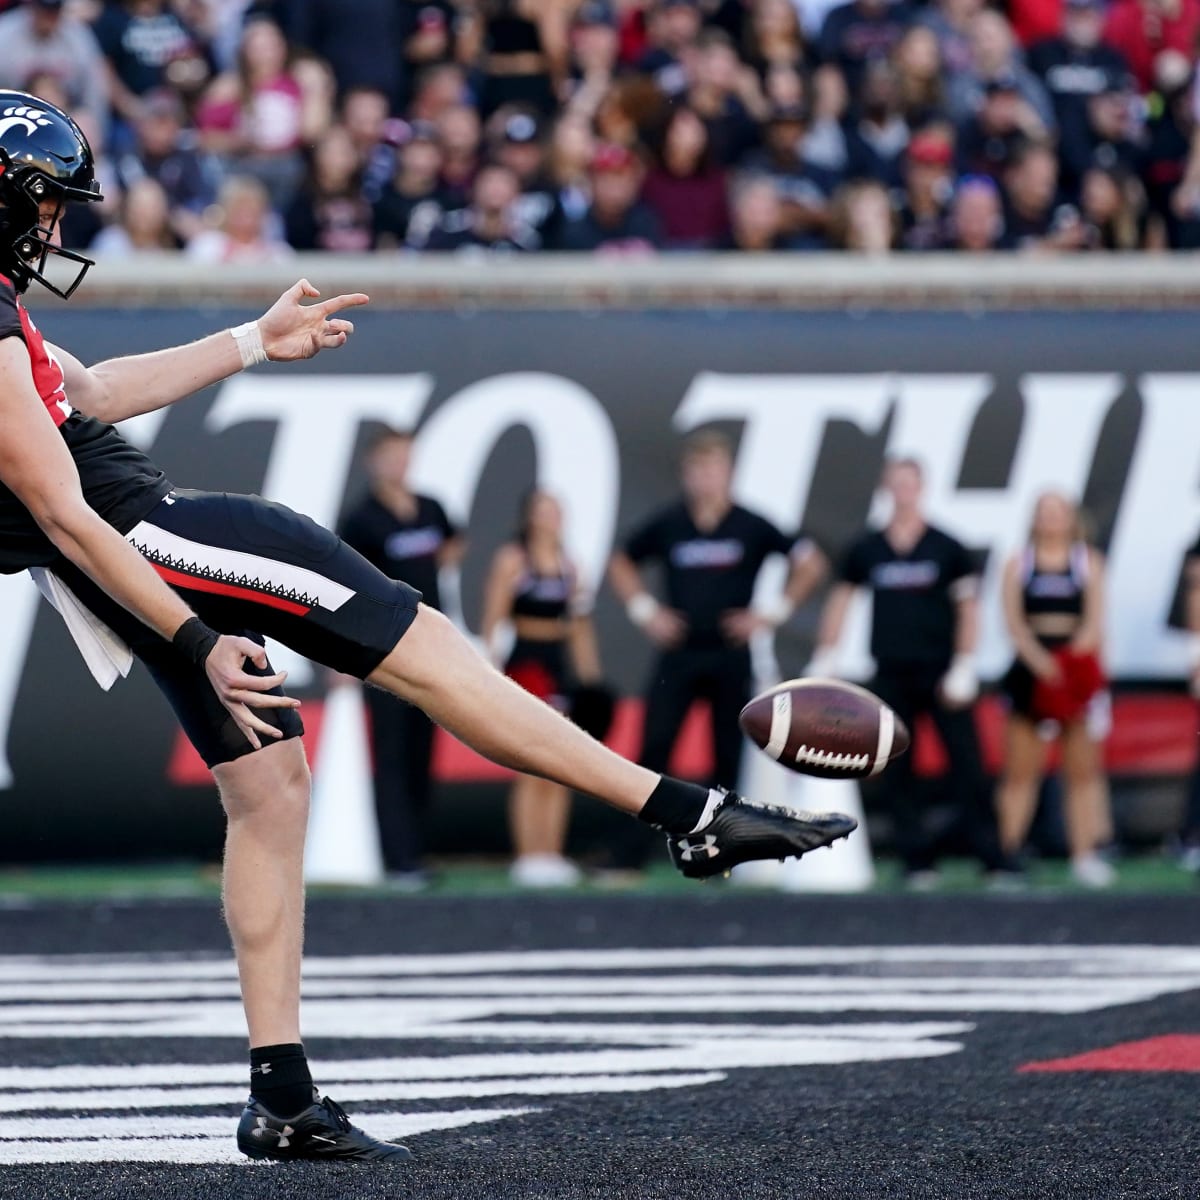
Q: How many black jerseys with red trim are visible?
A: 1